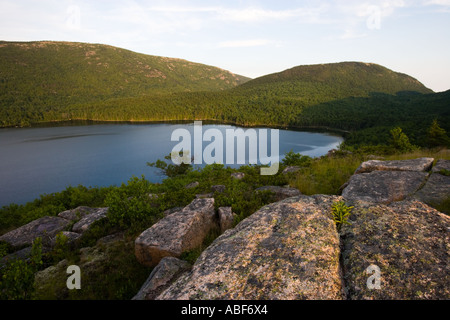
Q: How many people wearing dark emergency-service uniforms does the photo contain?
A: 0